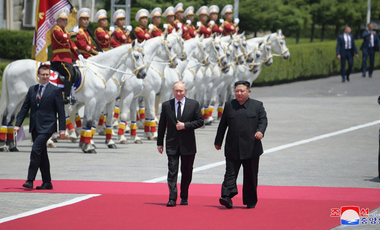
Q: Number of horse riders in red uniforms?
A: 12